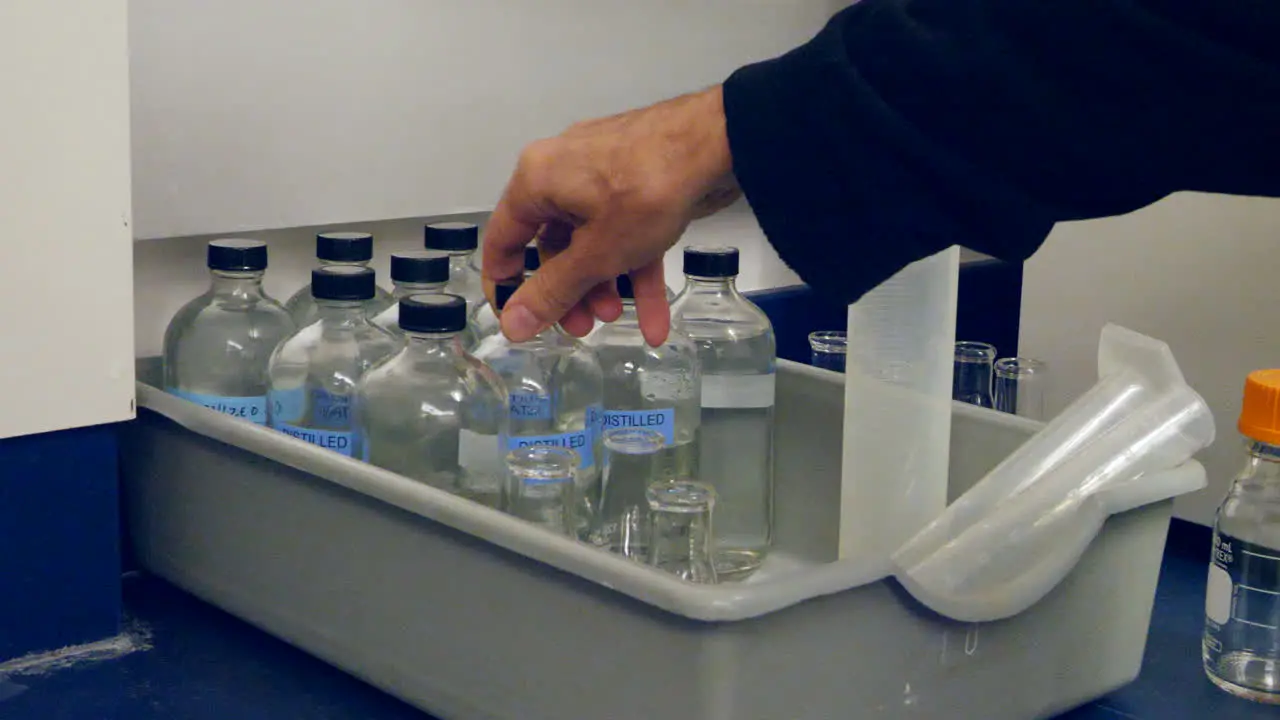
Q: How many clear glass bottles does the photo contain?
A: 11